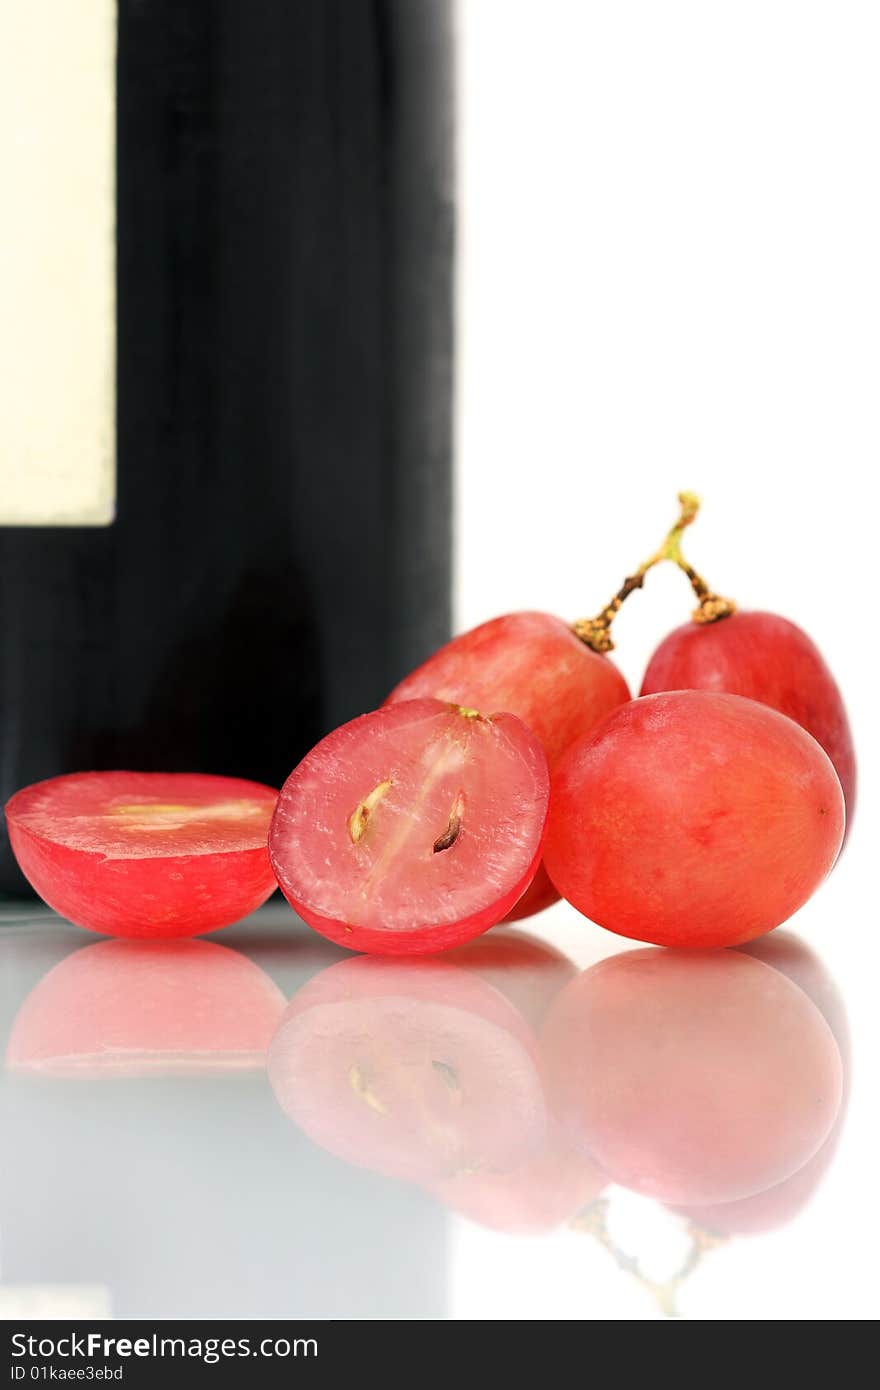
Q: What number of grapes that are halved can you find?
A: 2